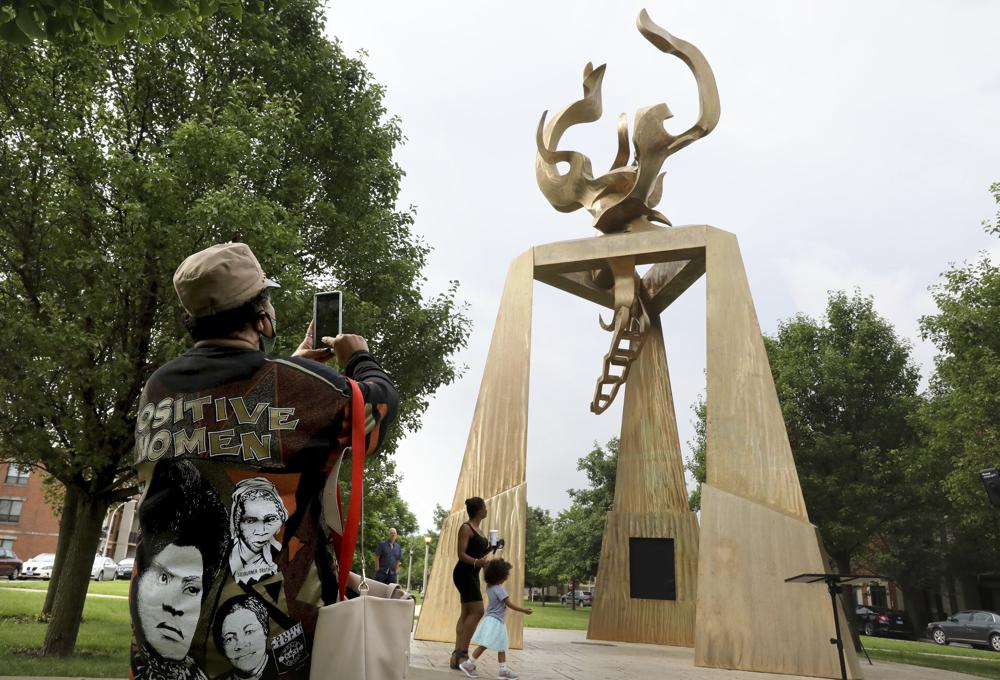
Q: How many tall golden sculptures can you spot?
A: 1